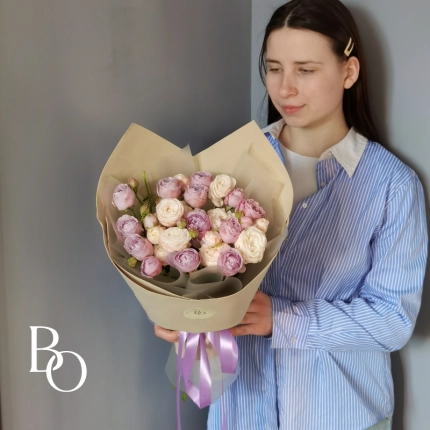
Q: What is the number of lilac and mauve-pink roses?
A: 13